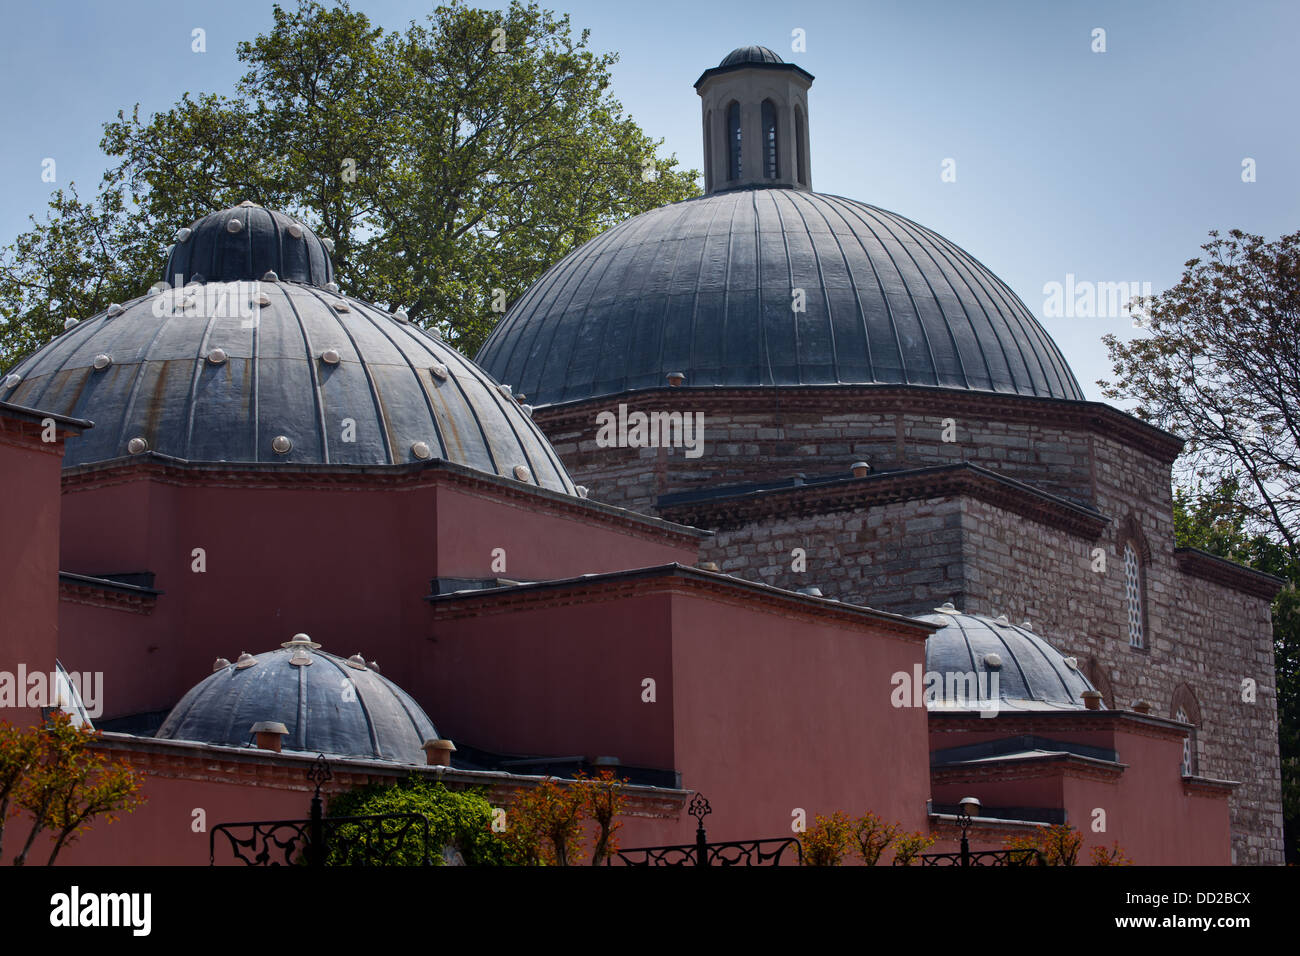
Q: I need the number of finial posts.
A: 3